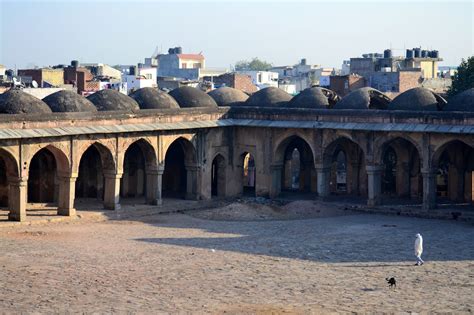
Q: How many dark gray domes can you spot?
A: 11